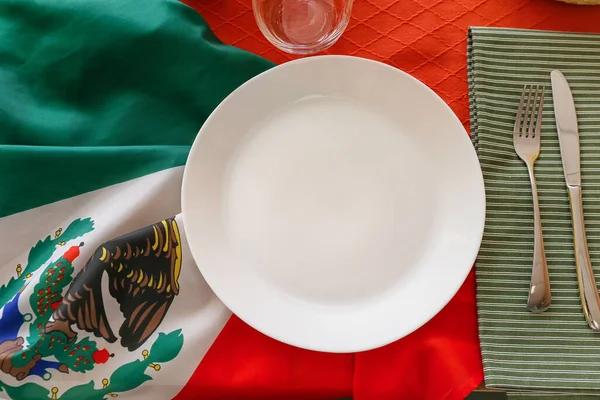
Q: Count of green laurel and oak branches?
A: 2